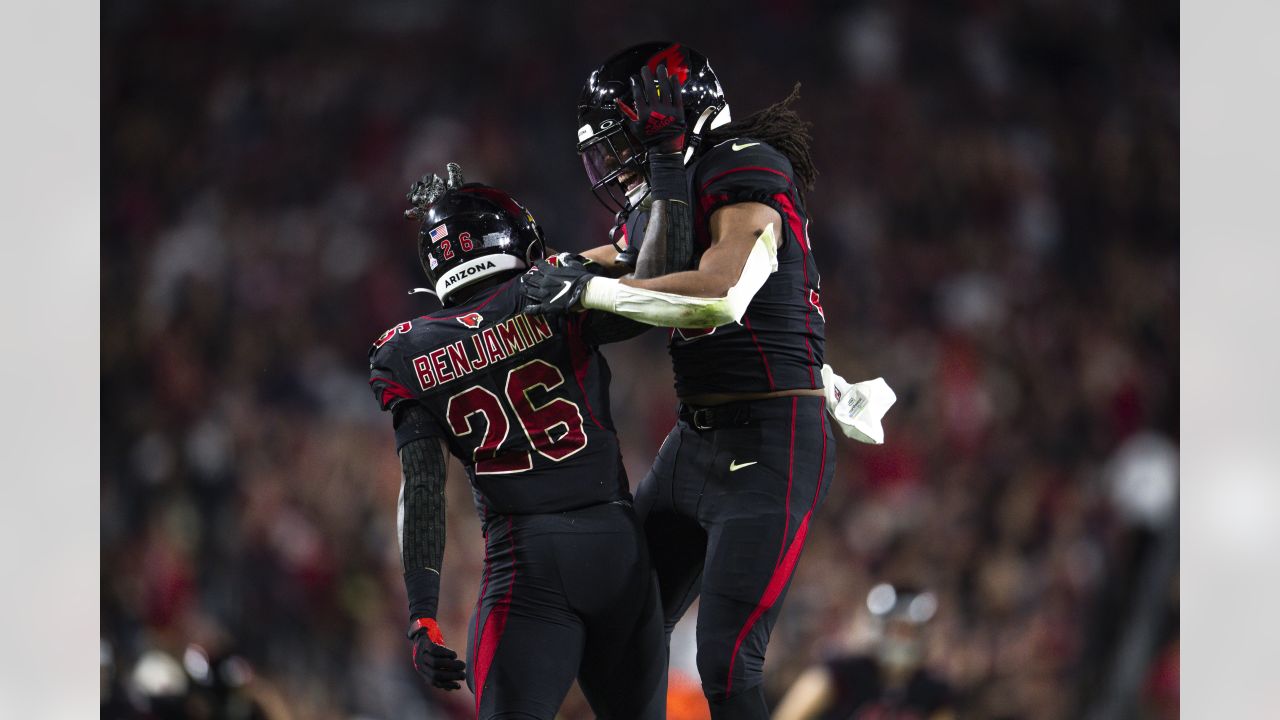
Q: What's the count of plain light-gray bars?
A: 2